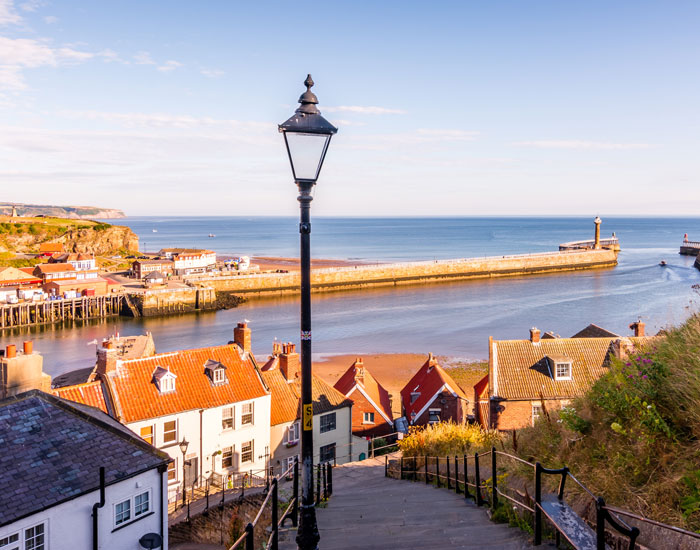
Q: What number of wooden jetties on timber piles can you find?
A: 1